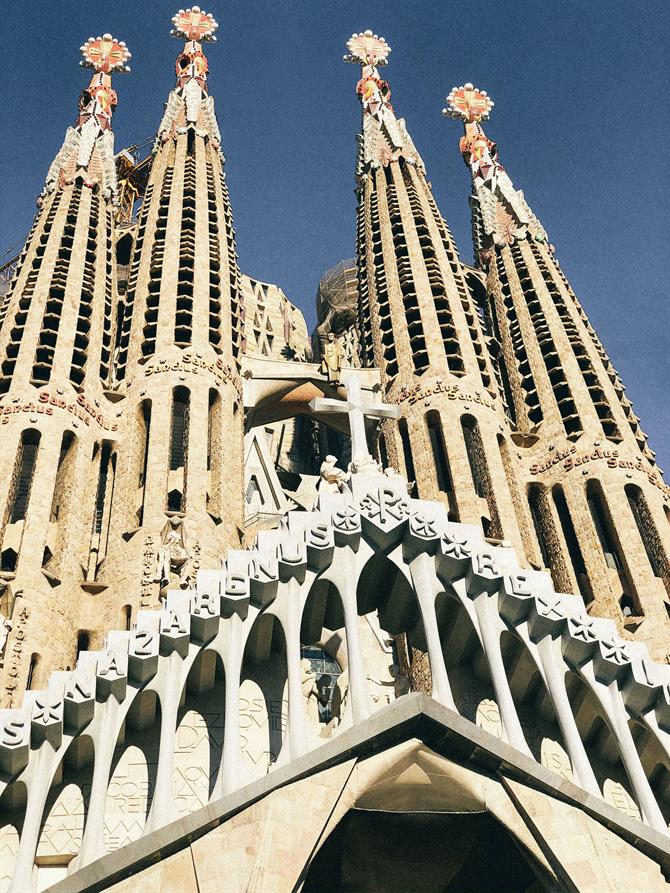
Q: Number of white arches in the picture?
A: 11